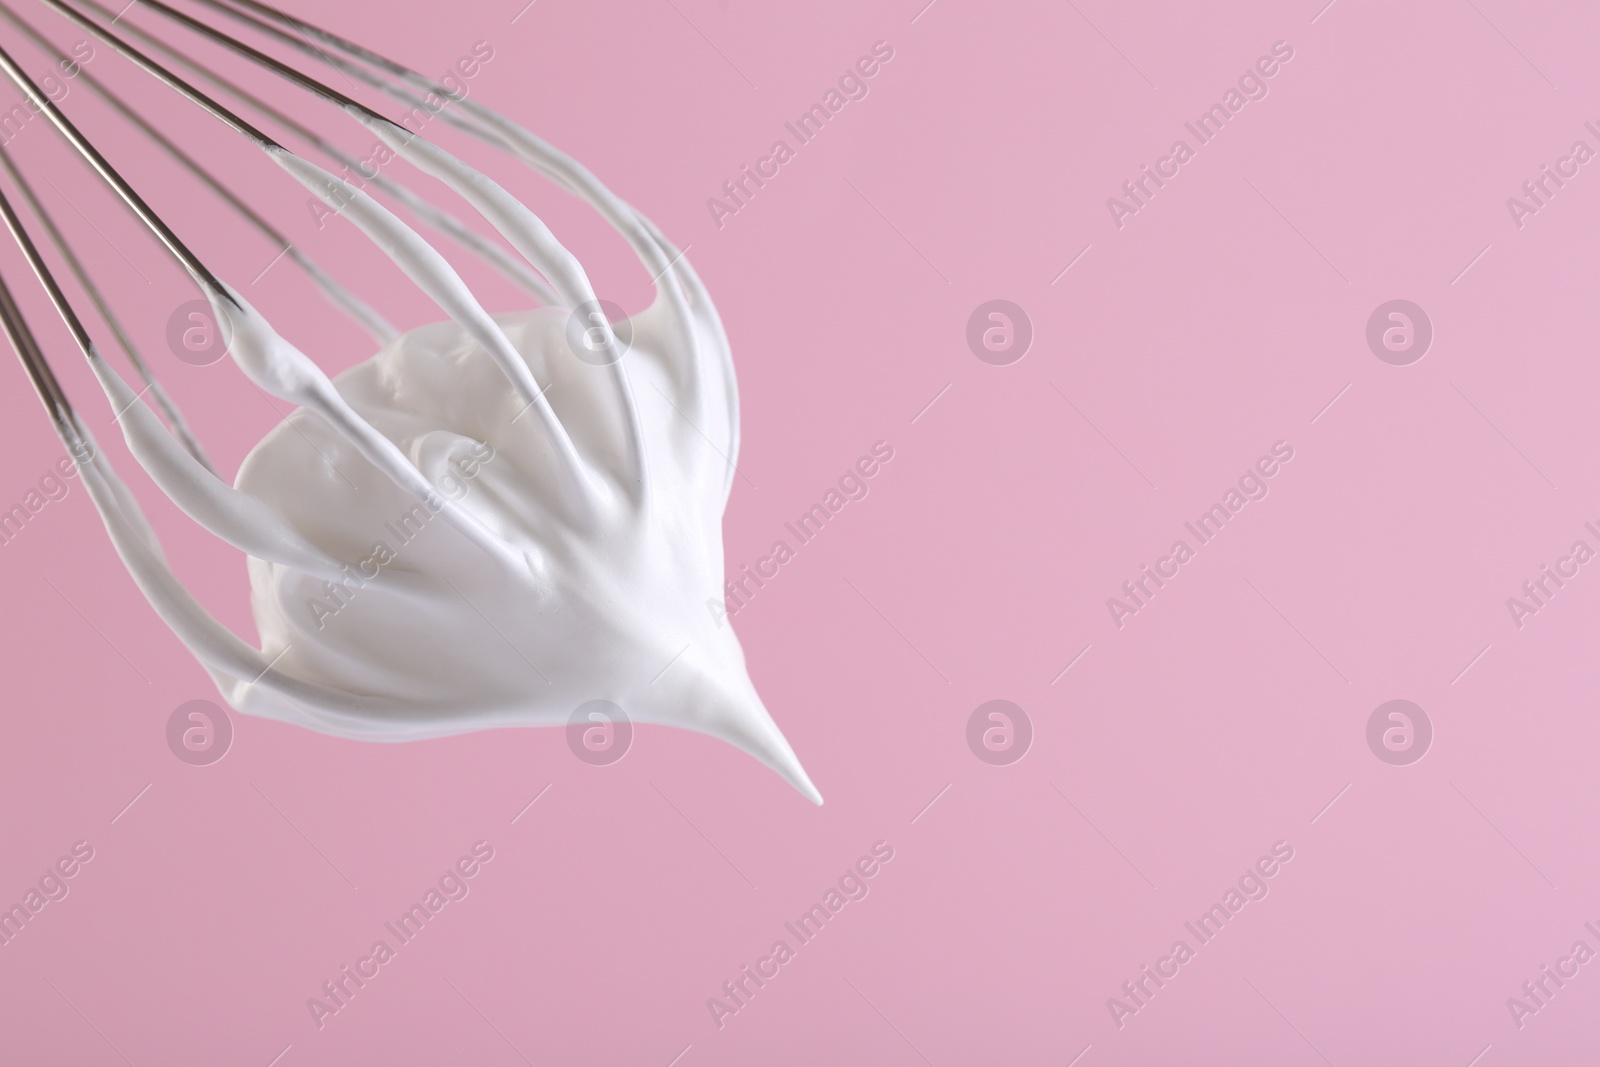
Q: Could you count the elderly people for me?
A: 0